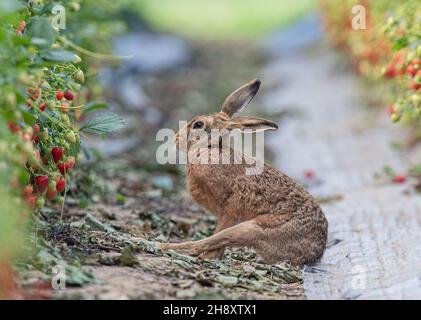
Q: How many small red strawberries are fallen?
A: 2